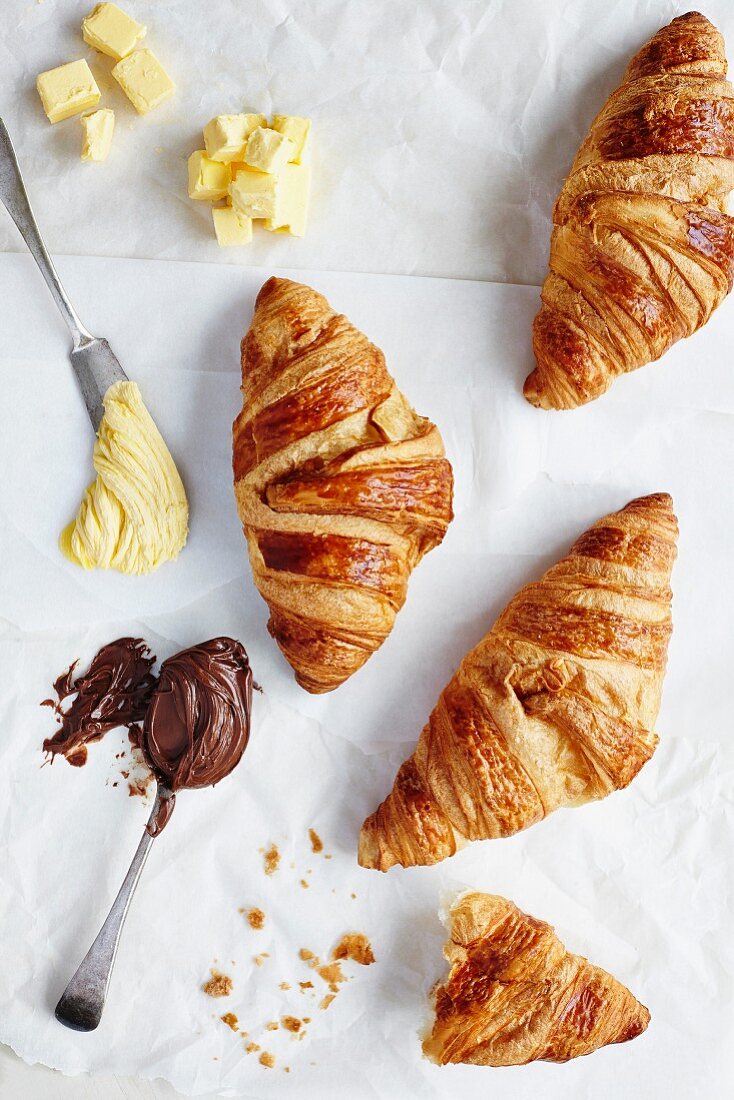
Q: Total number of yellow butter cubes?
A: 11